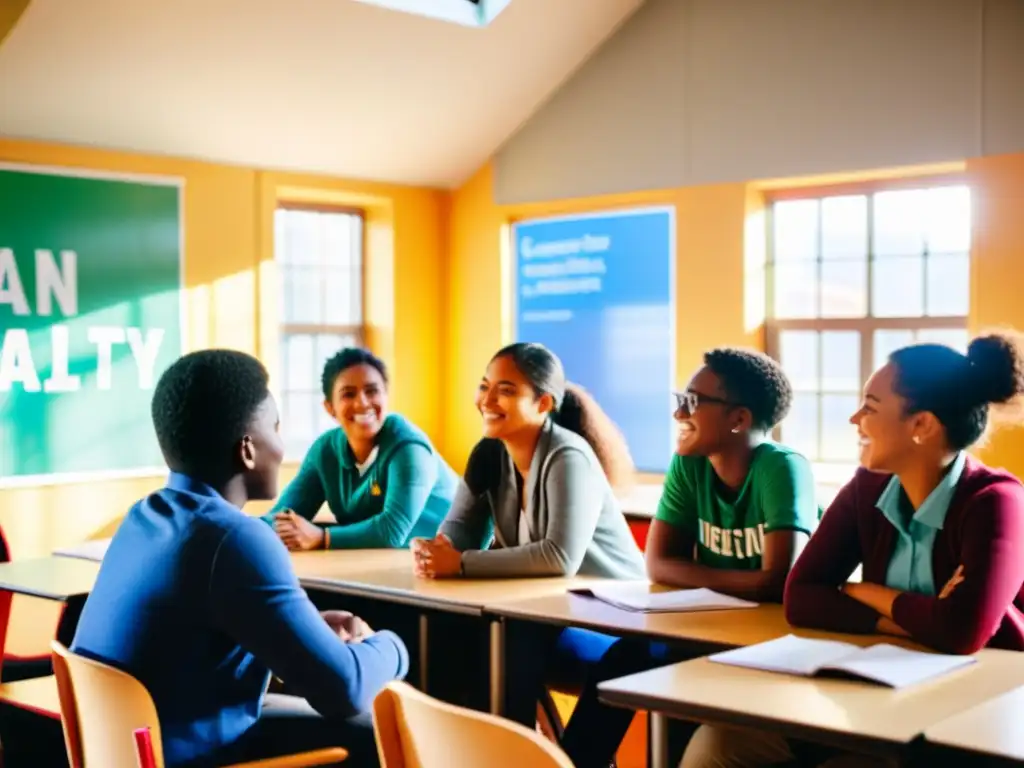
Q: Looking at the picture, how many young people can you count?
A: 5